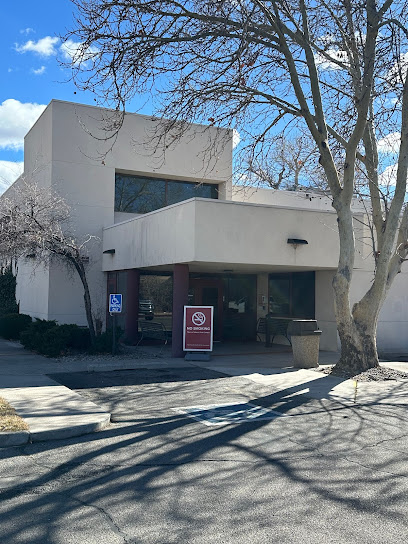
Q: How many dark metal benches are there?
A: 2